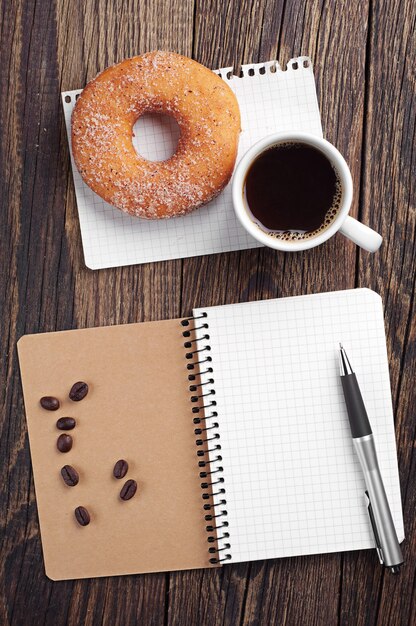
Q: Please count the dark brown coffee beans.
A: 8